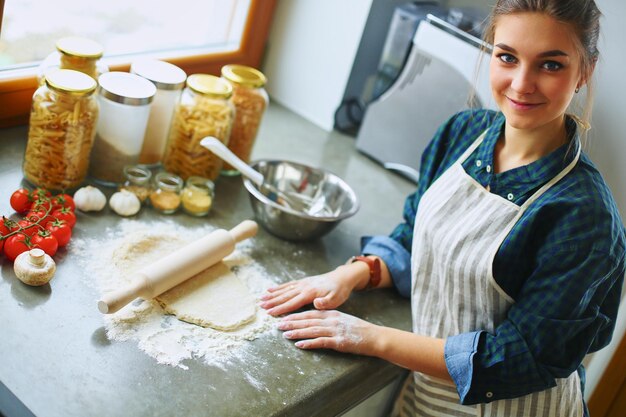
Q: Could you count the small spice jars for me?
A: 3